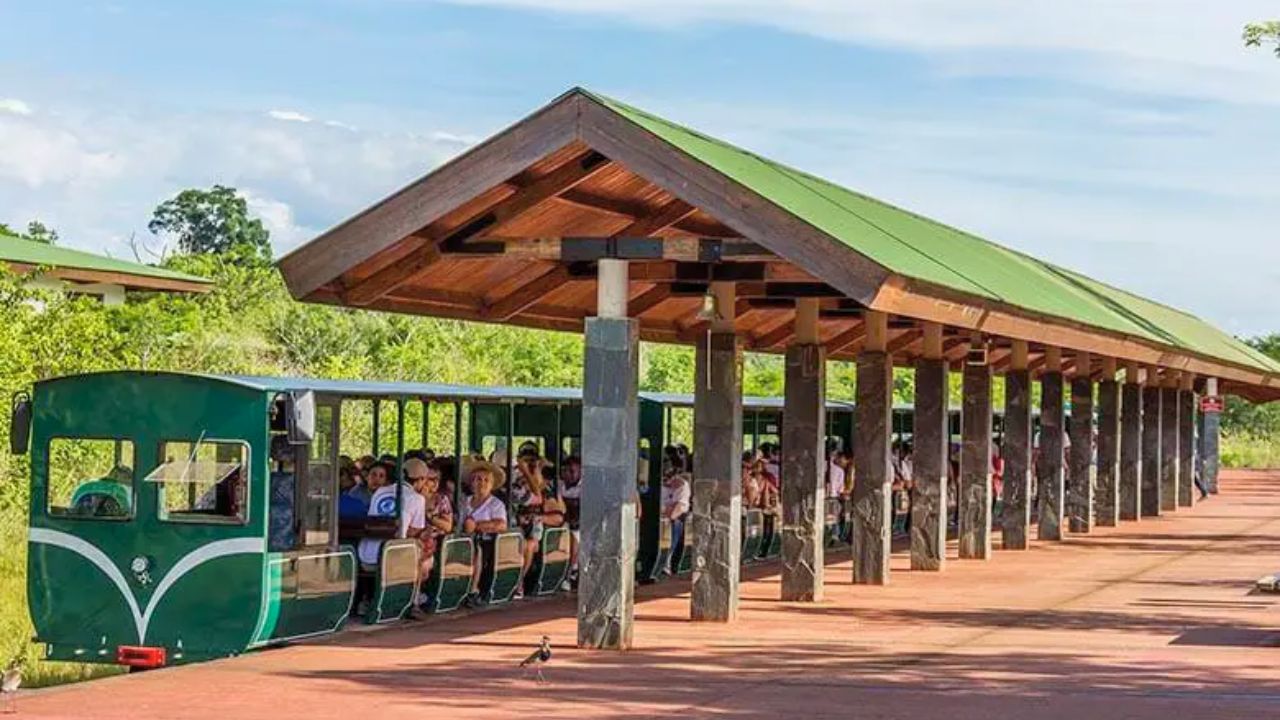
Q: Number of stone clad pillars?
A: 15